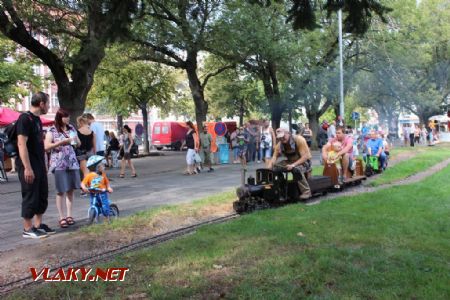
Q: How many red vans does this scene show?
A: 1